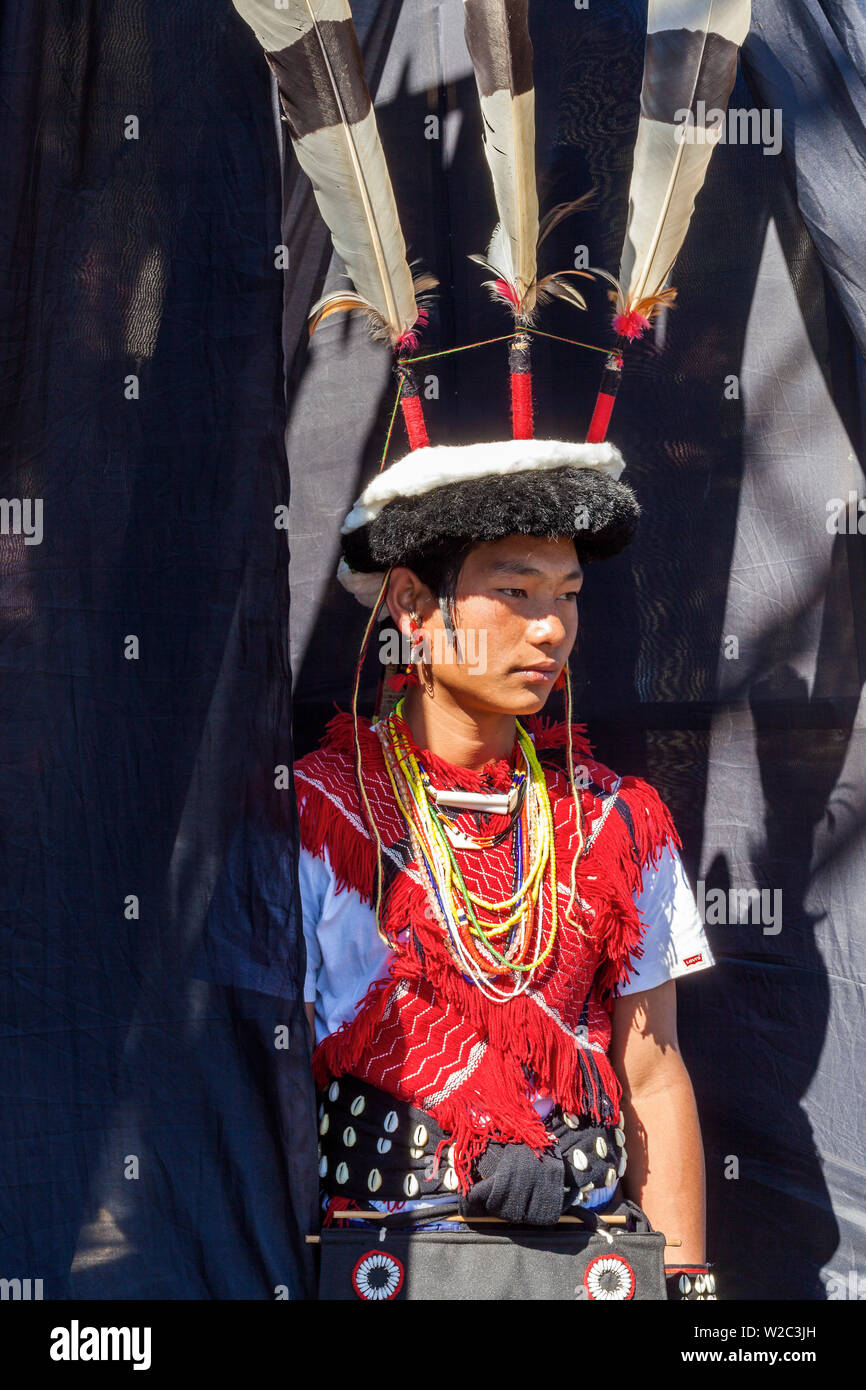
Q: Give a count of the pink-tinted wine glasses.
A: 0